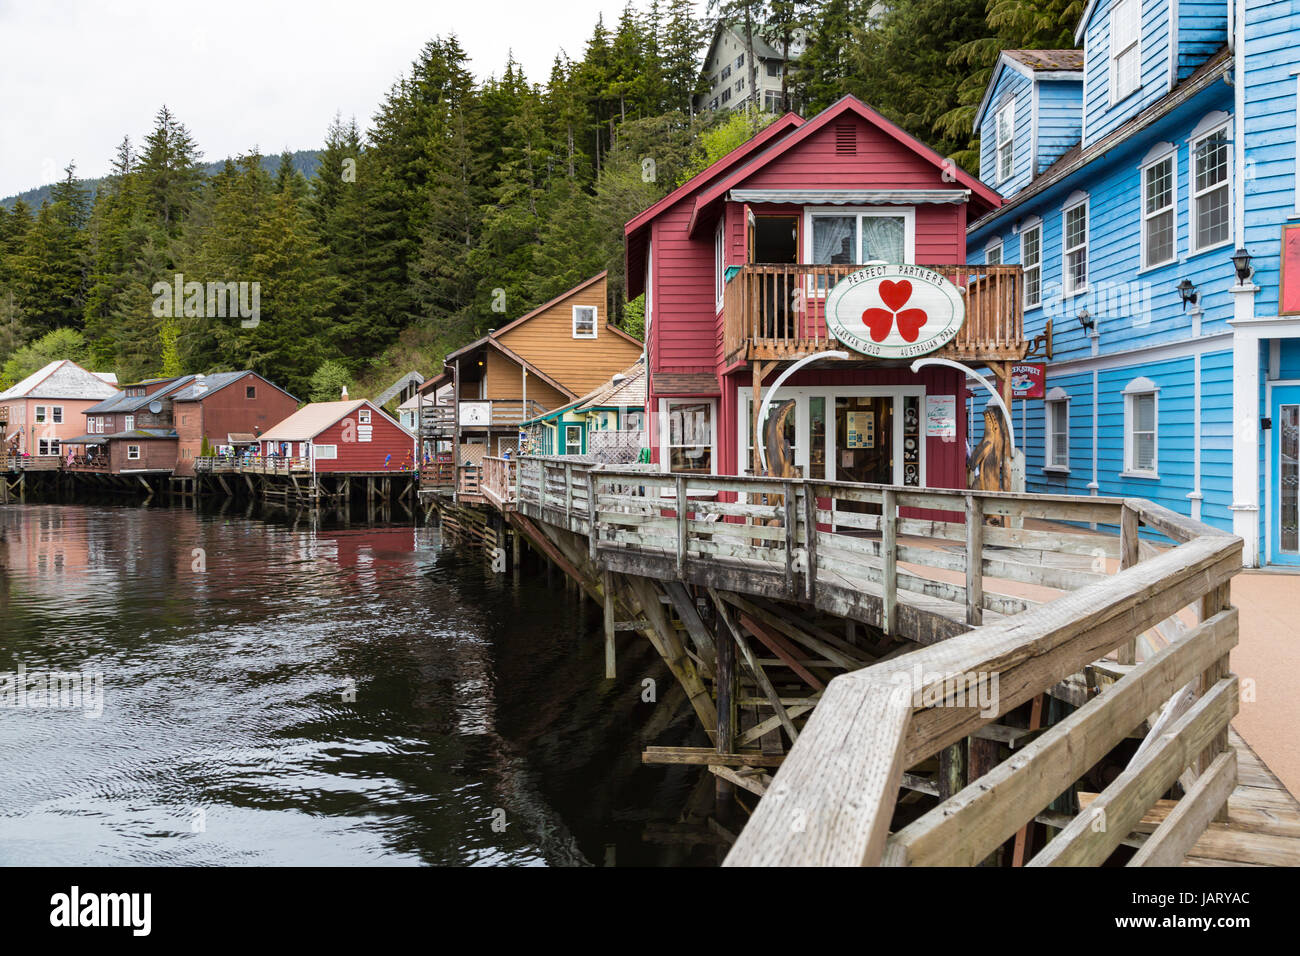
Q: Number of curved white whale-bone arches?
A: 2